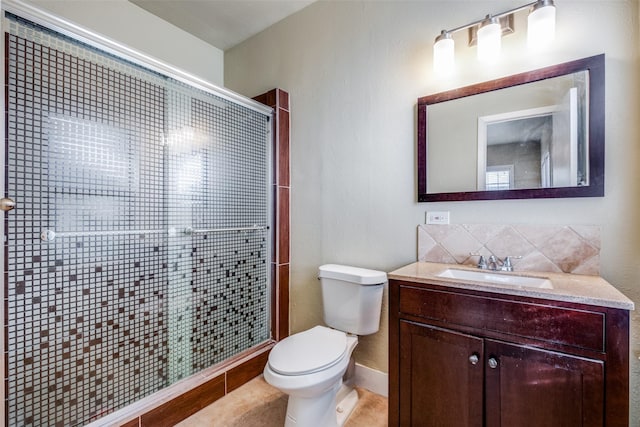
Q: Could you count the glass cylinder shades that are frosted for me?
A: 3